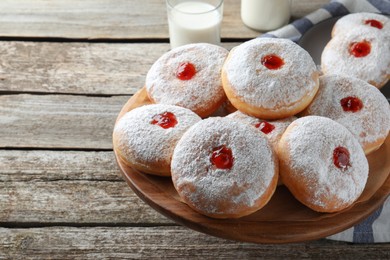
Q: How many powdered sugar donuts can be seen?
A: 9